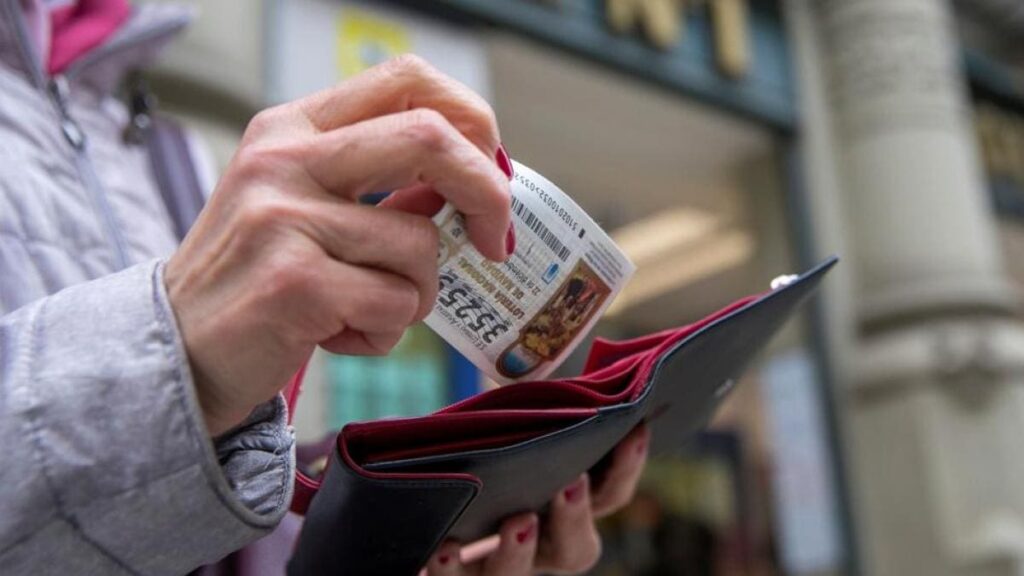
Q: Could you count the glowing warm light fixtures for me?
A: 2